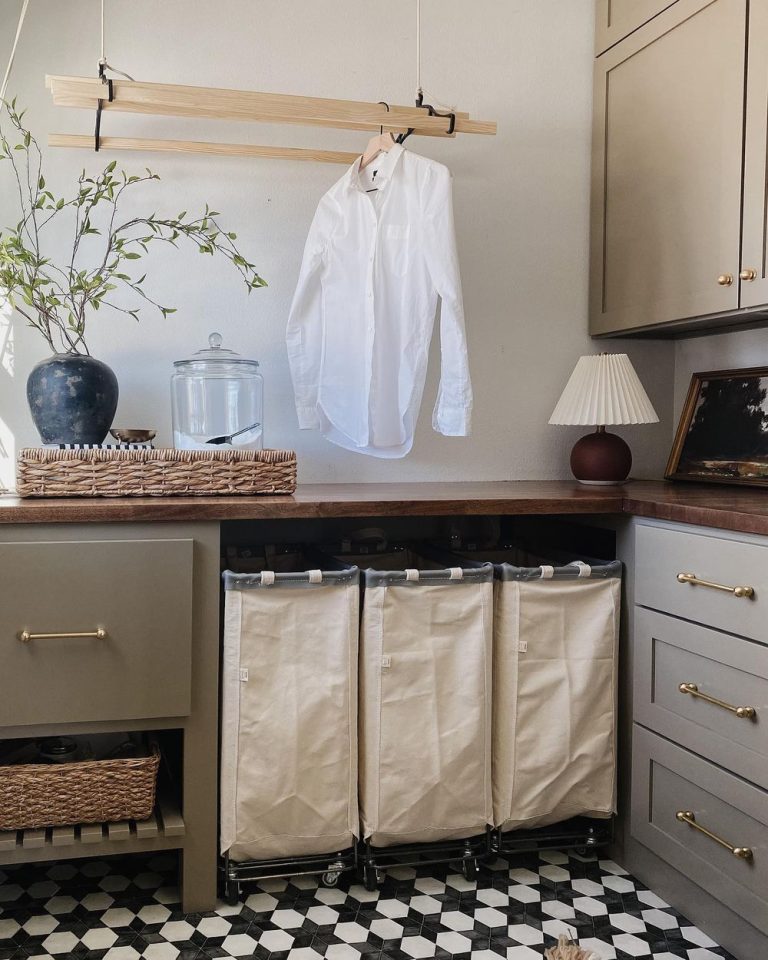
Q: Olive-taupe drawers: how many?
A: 4